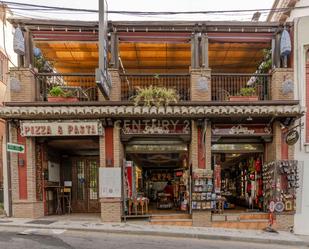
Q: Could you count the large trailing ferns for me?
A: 1